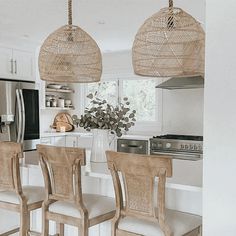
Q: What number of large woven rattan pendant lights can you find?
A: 2